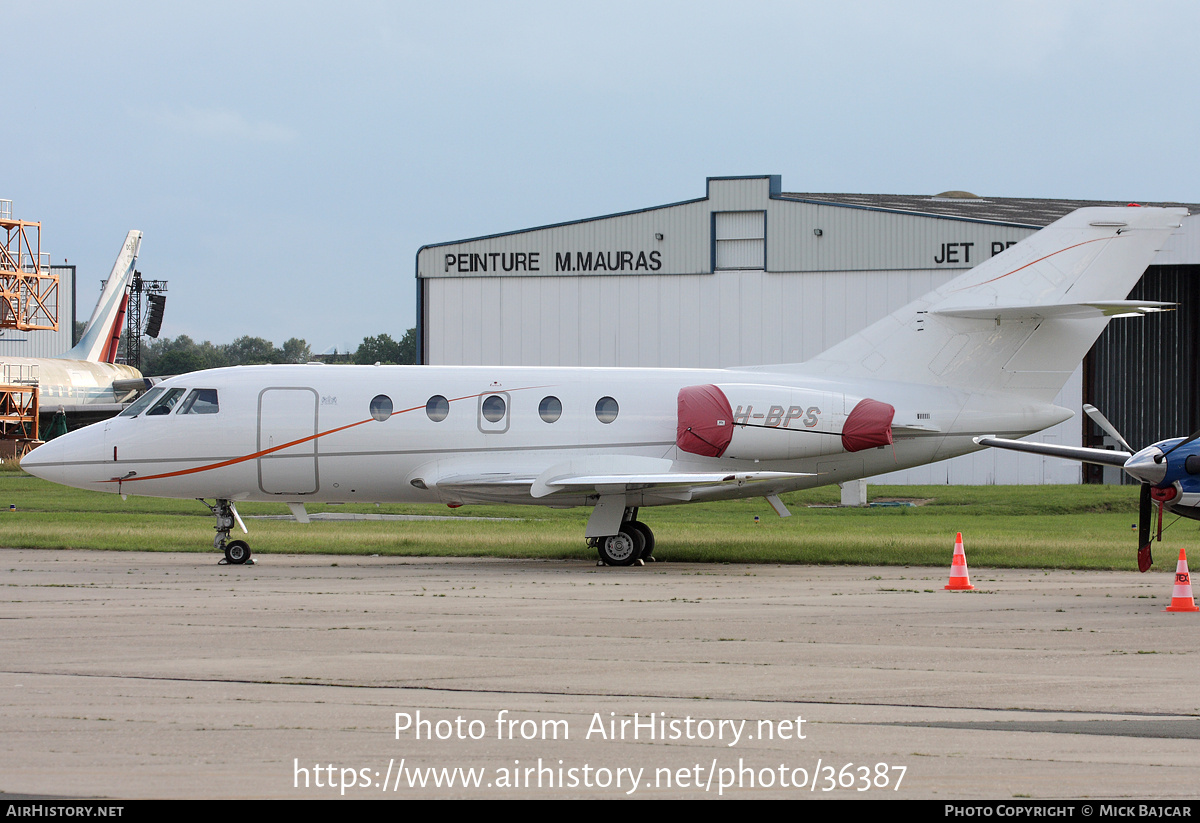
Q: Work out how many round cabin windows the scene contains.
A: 5